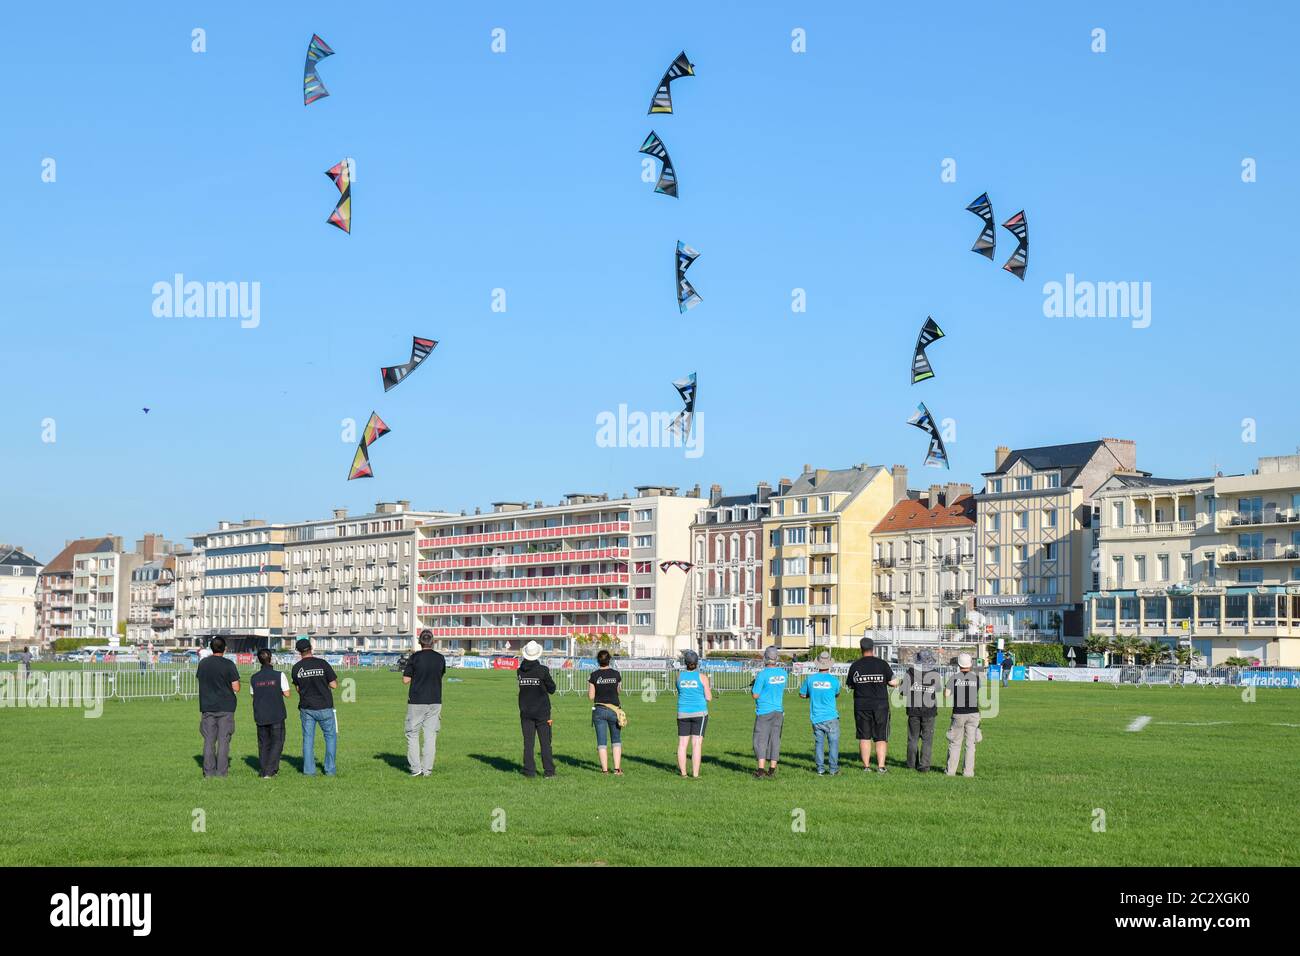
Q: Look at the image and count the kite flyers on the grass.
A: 12